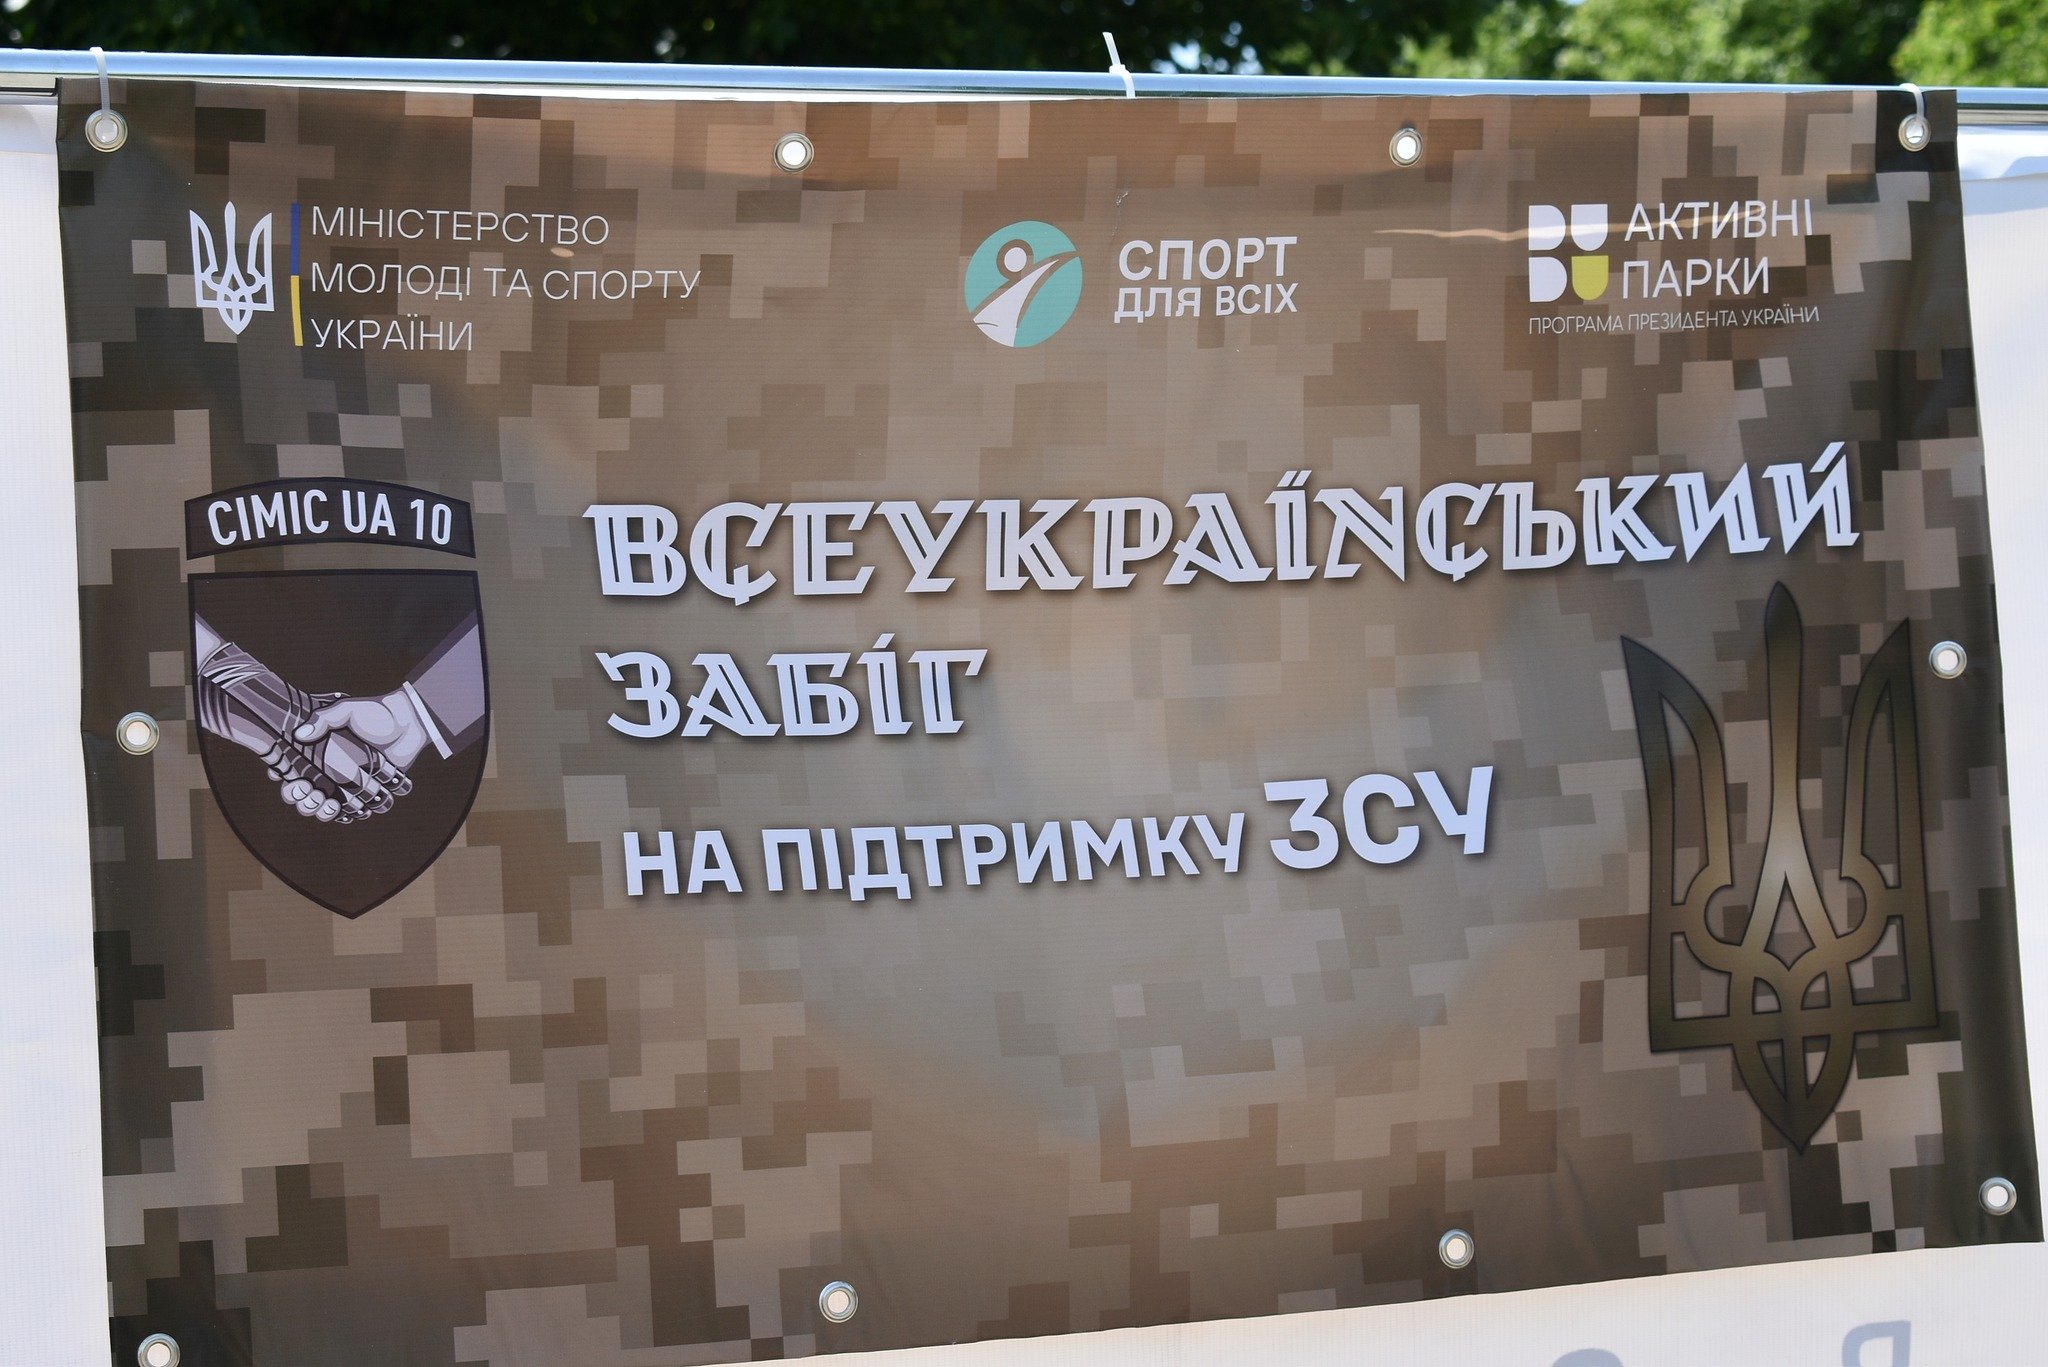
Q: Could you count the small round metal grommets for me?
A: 10